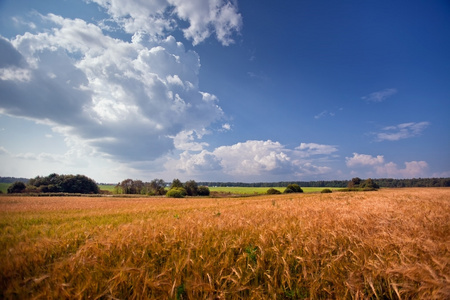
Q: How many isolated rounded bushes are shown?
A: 3